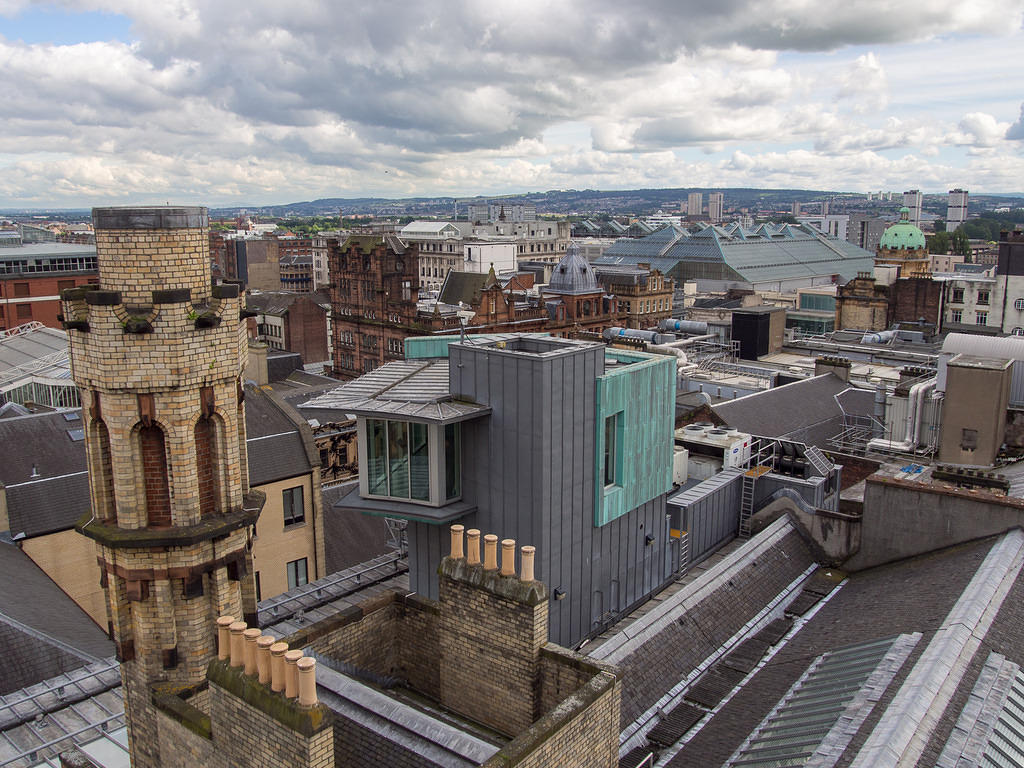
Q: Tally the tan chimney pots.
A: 12